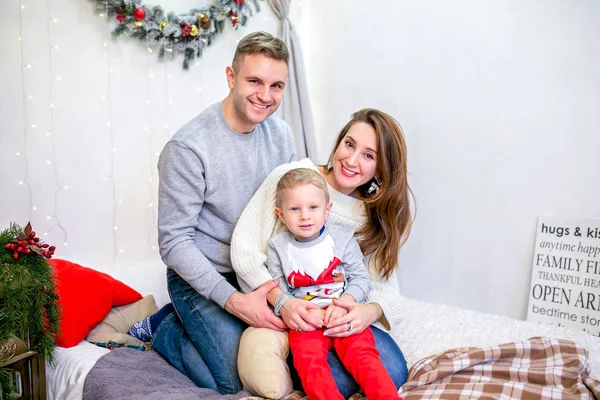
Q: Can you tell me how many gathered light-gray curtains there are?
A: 1